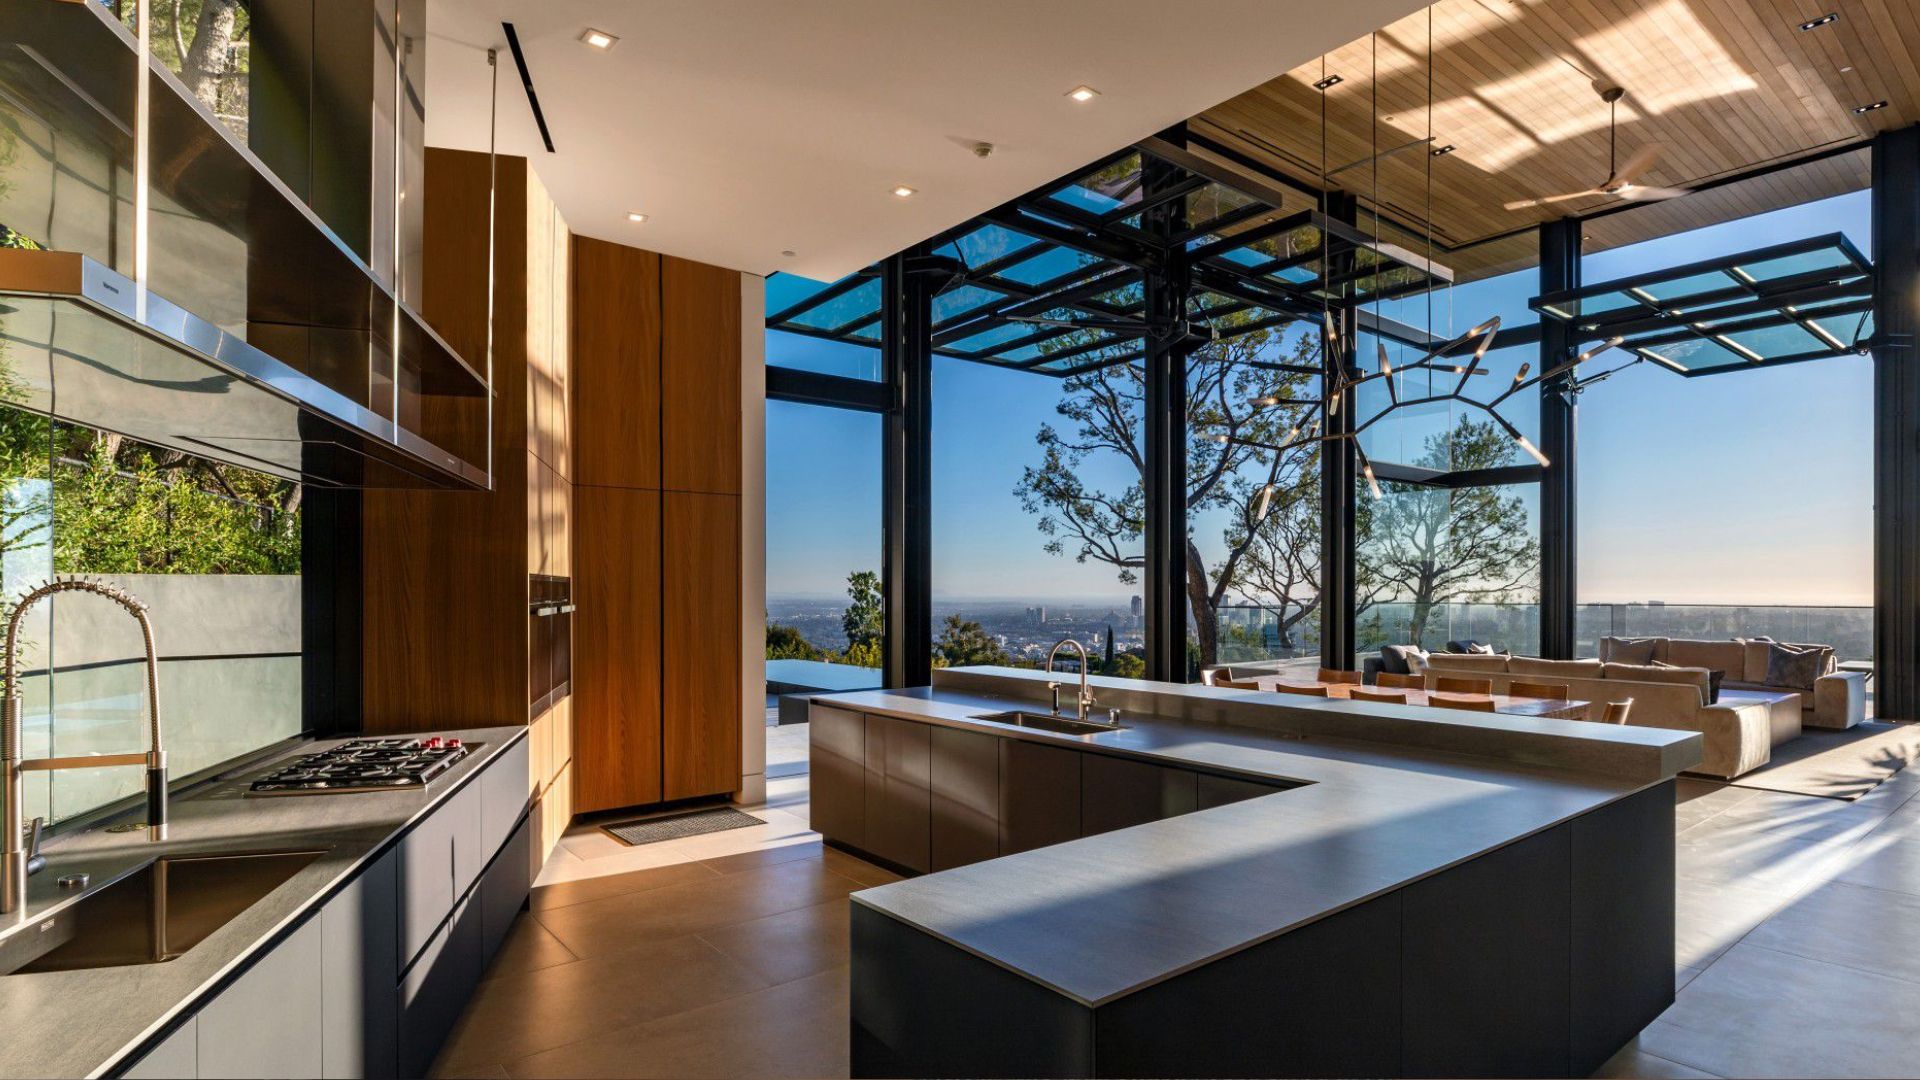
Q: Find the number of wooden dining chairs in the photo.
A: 10